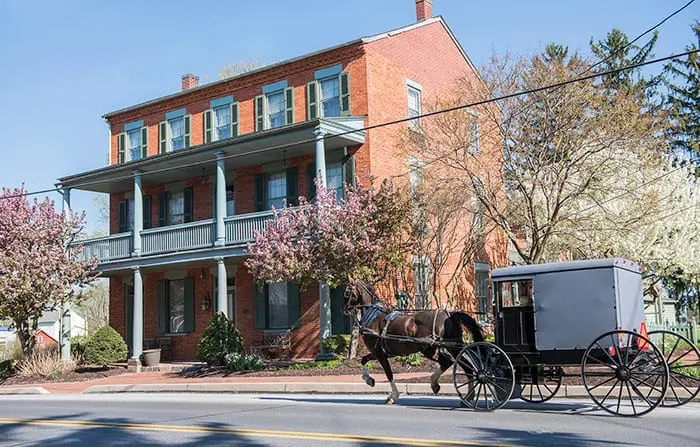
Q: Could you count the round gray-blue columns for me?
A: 8